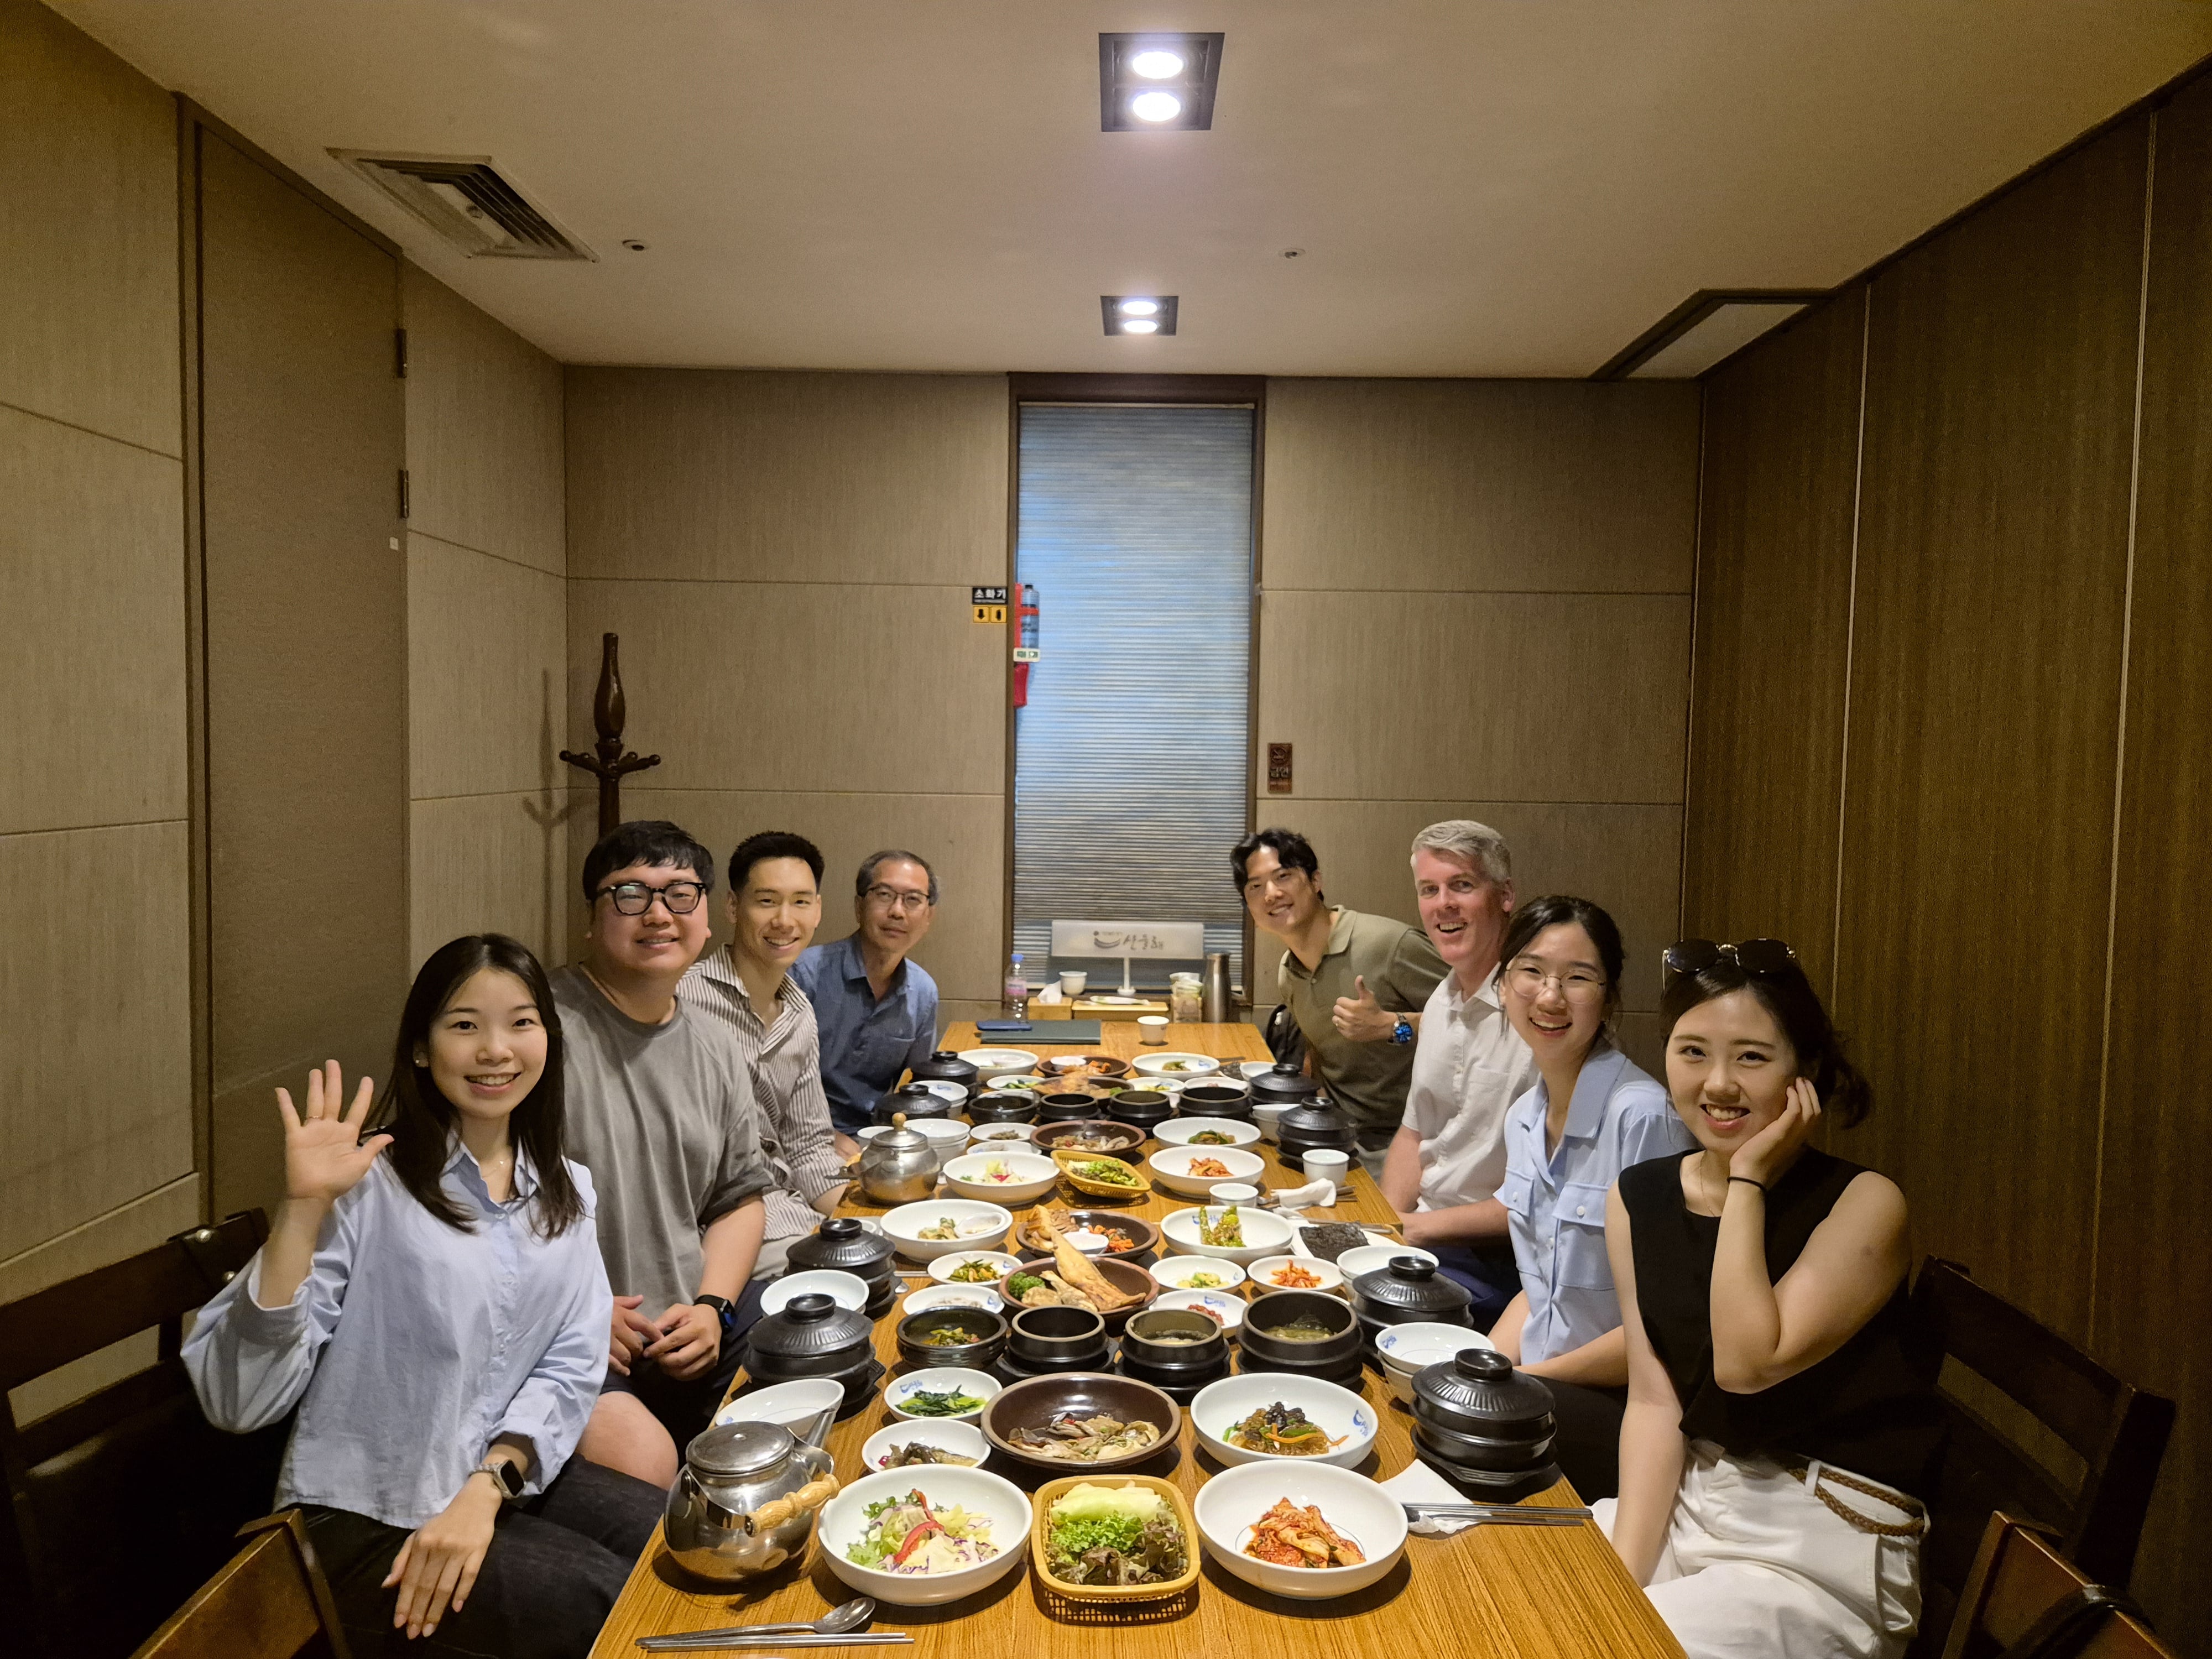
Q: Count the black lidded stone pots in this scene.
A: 8